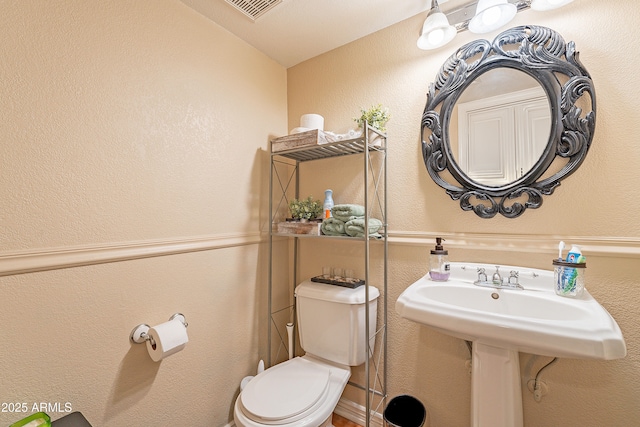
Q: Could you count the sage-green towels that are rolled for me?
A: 3